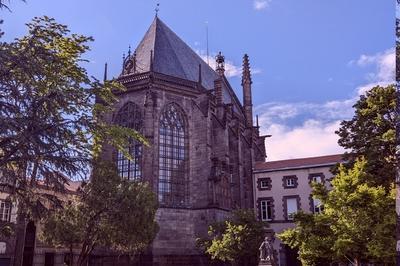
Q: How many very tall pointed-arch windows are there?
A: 2